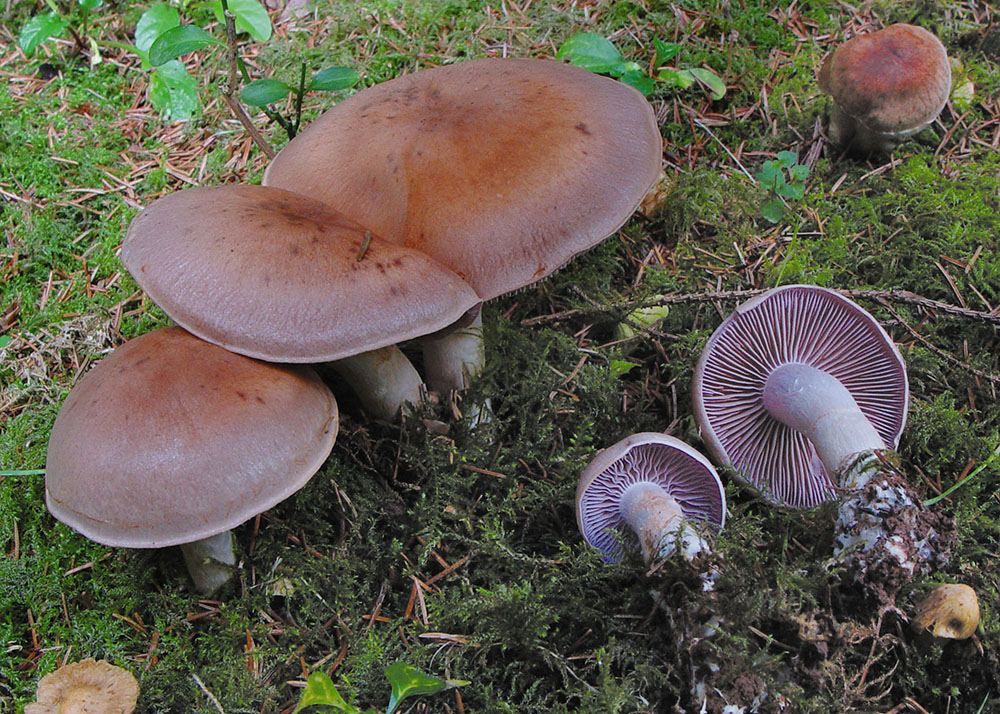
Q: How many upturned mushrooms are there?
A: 2